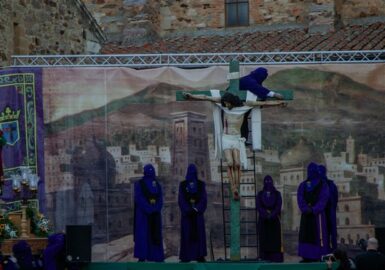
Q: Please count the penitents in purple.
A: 6